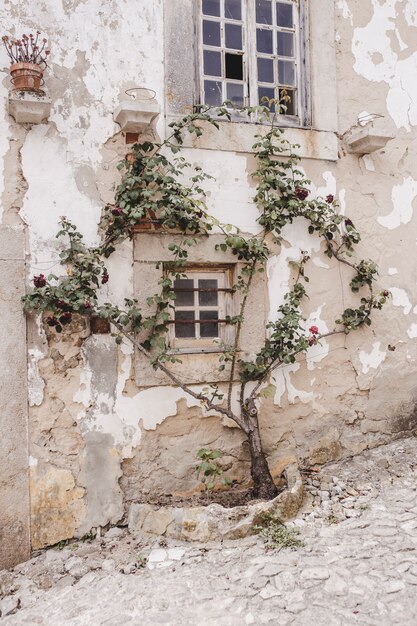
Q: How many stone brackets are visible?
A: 3